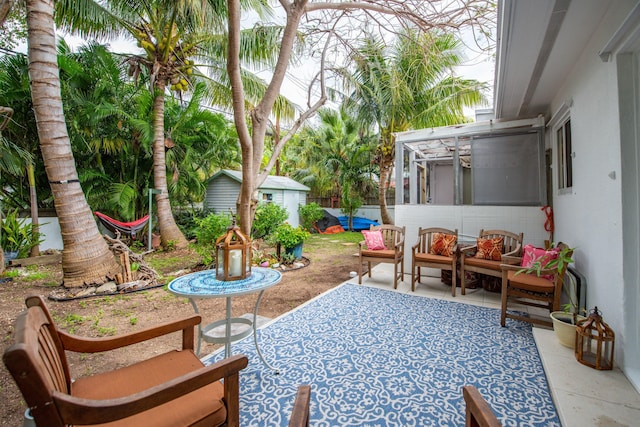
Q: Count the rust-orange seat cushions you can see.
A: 5